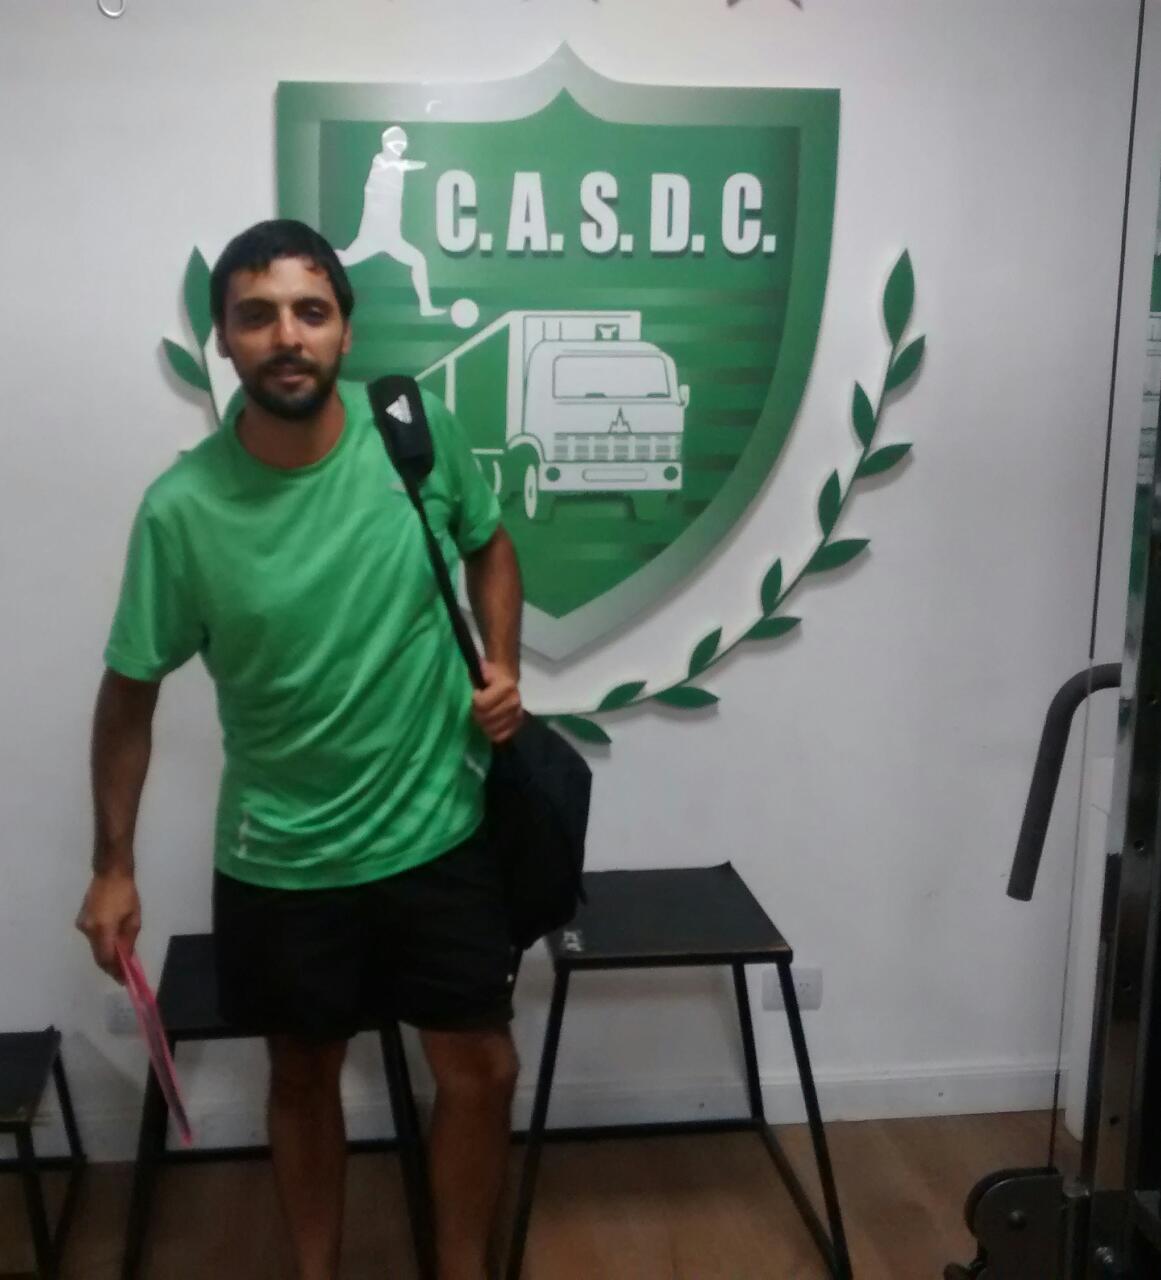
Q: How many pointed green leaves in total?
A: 14